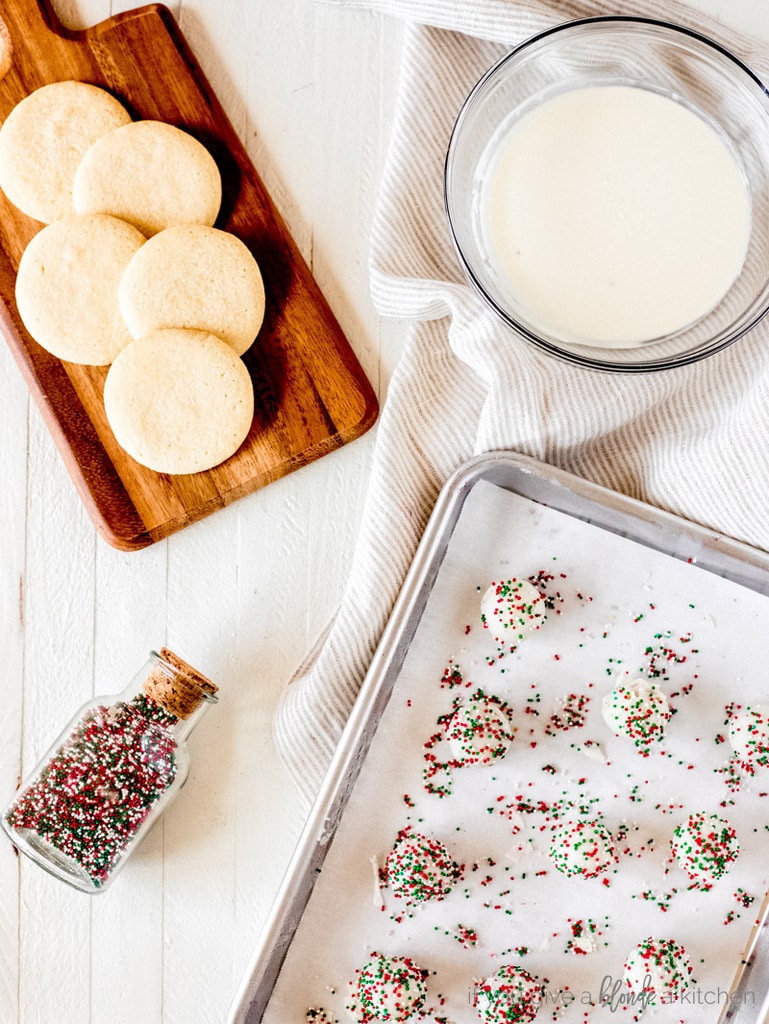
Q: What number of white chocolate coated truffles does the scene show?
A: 10